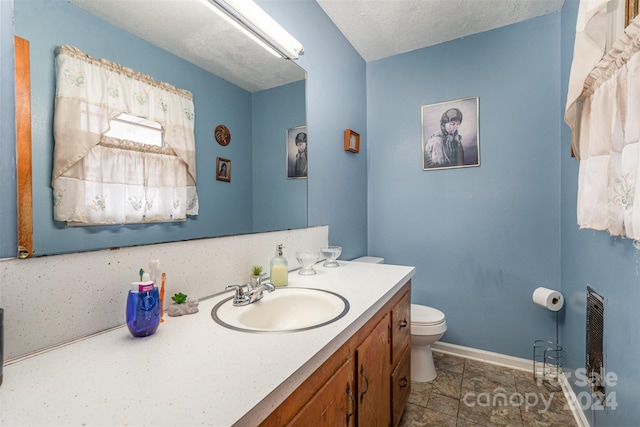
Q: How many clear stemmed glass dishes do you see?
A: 2